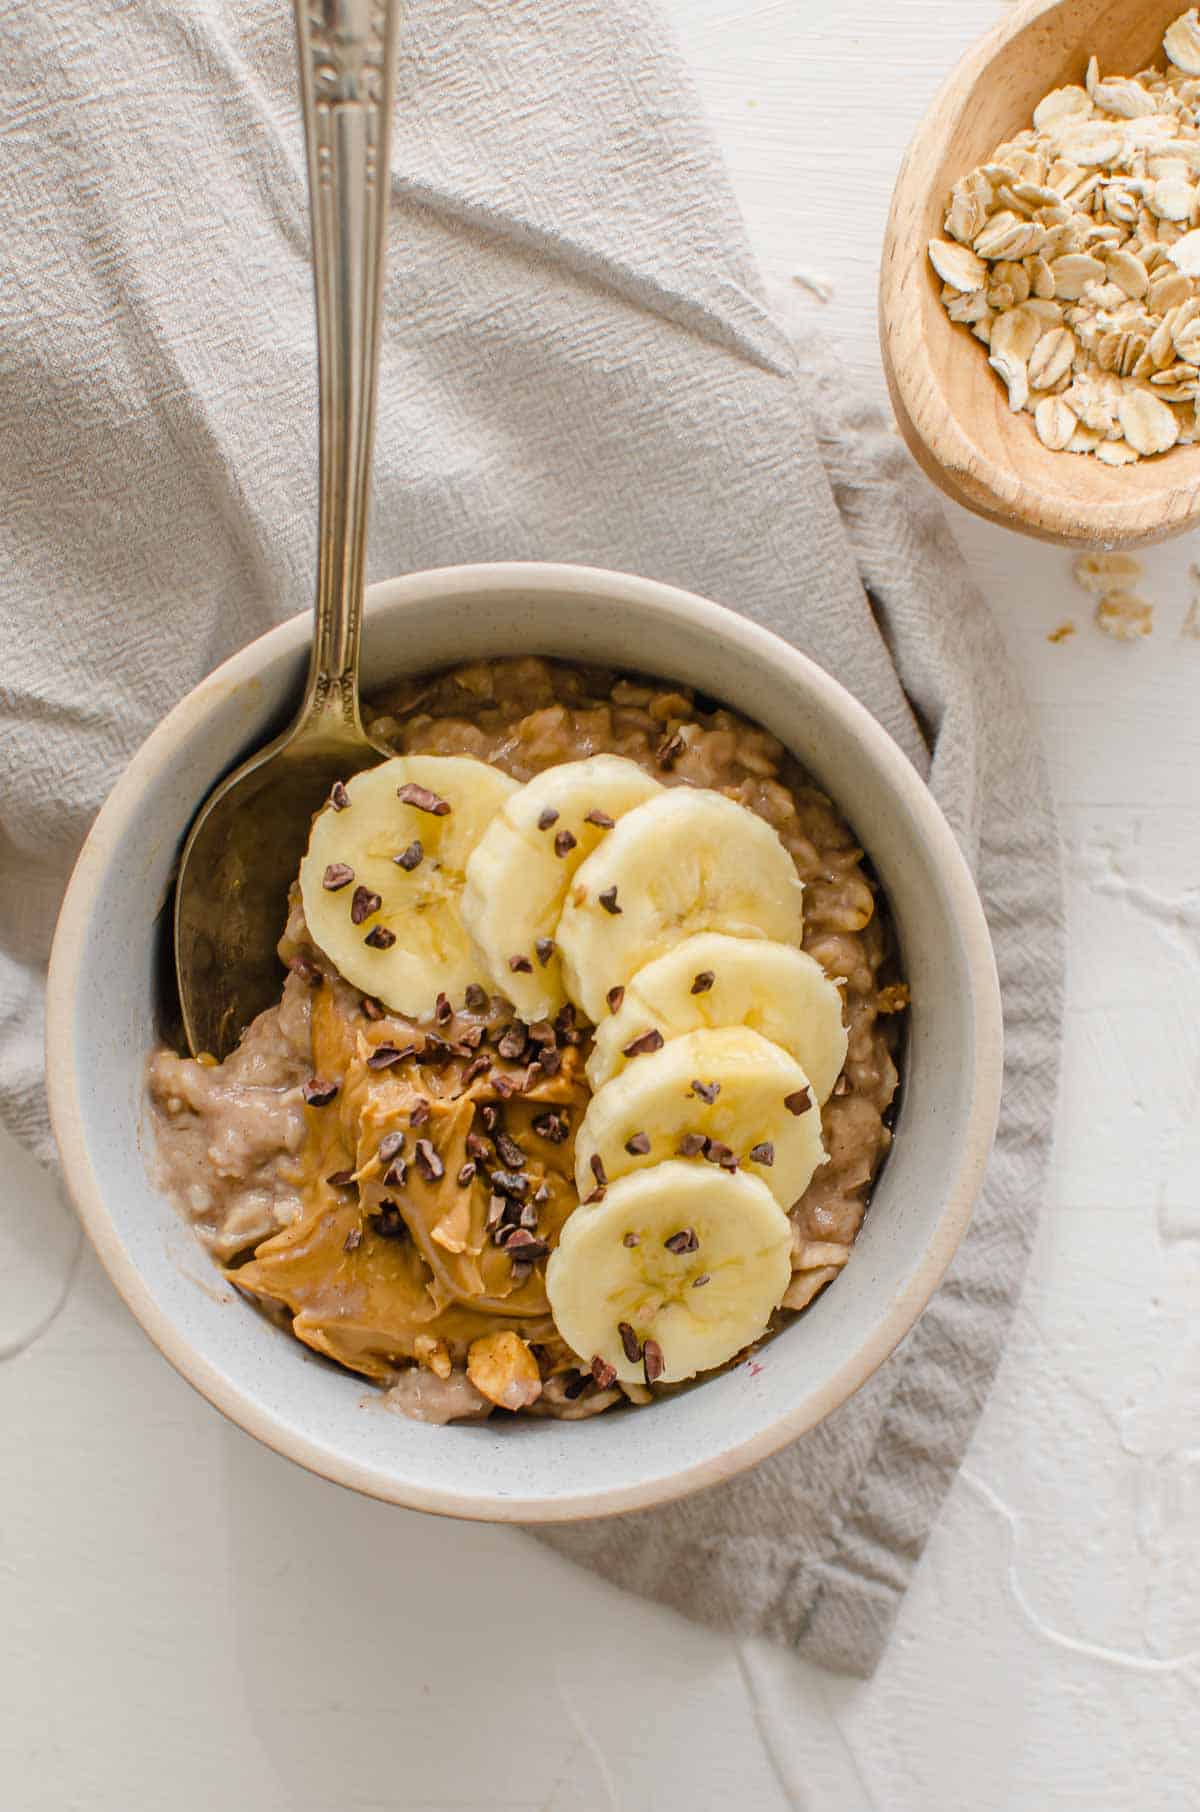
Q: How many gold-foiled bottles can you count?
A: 0